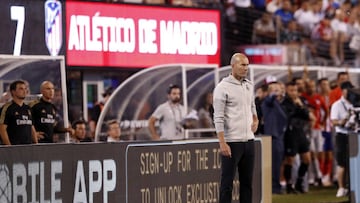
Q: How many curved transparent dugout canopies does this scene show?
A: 3